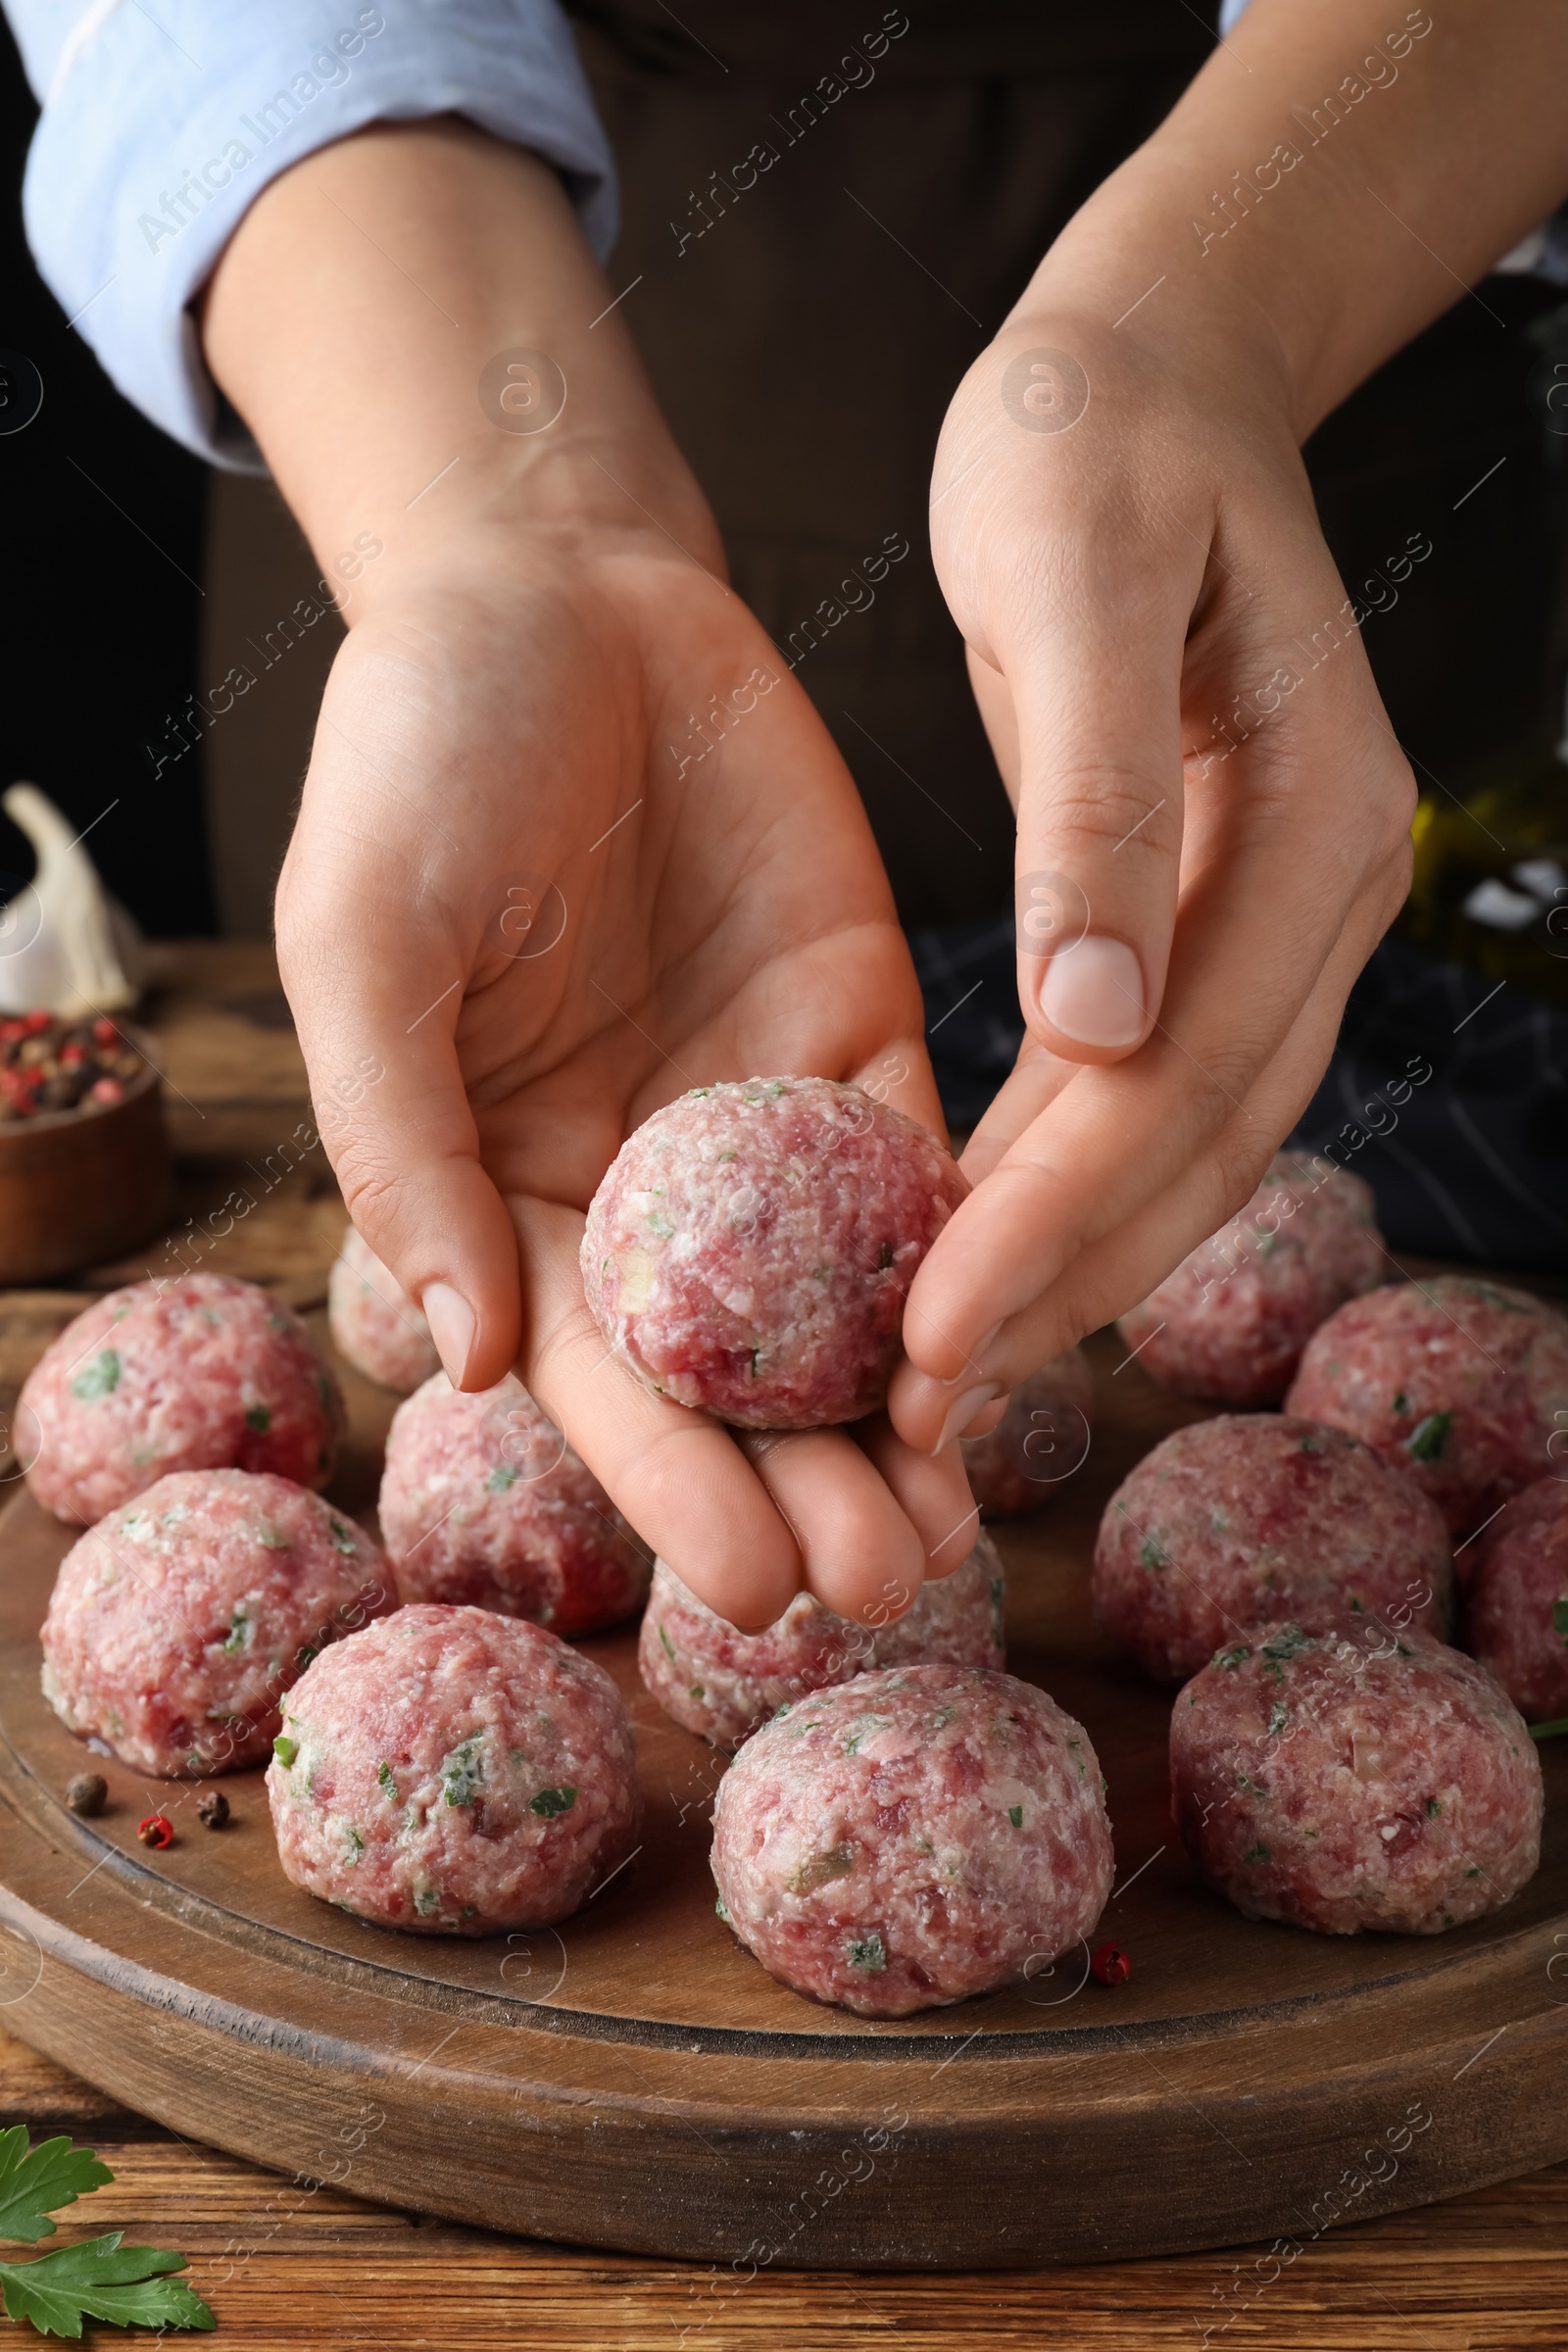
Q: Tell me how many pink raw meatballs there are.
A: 14